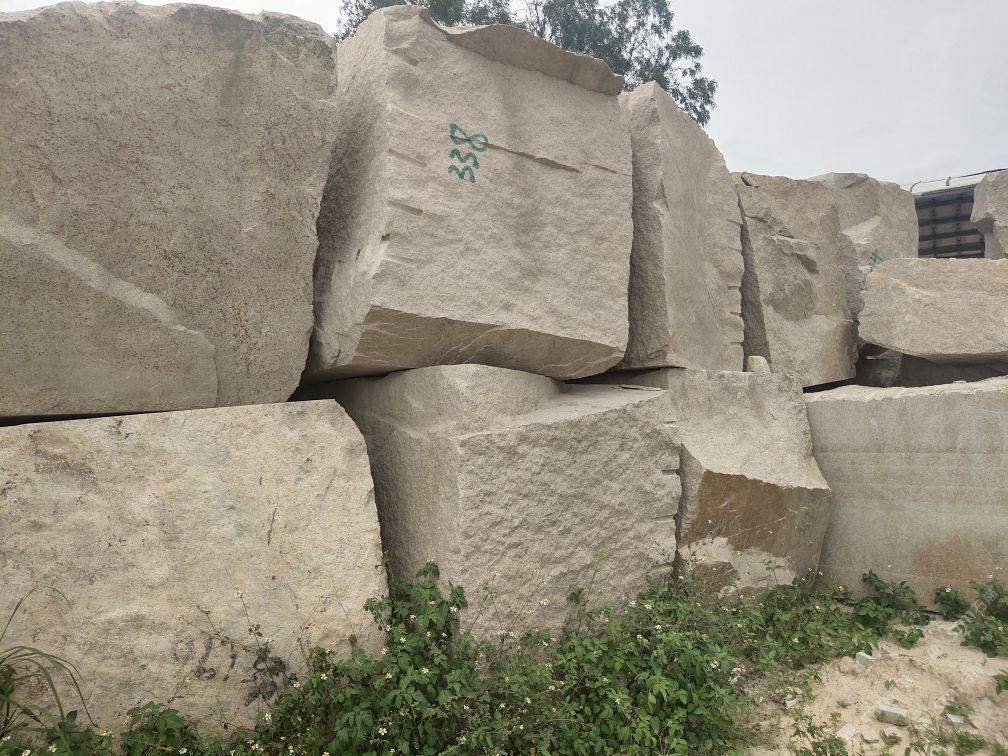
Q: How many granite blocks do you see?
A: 11